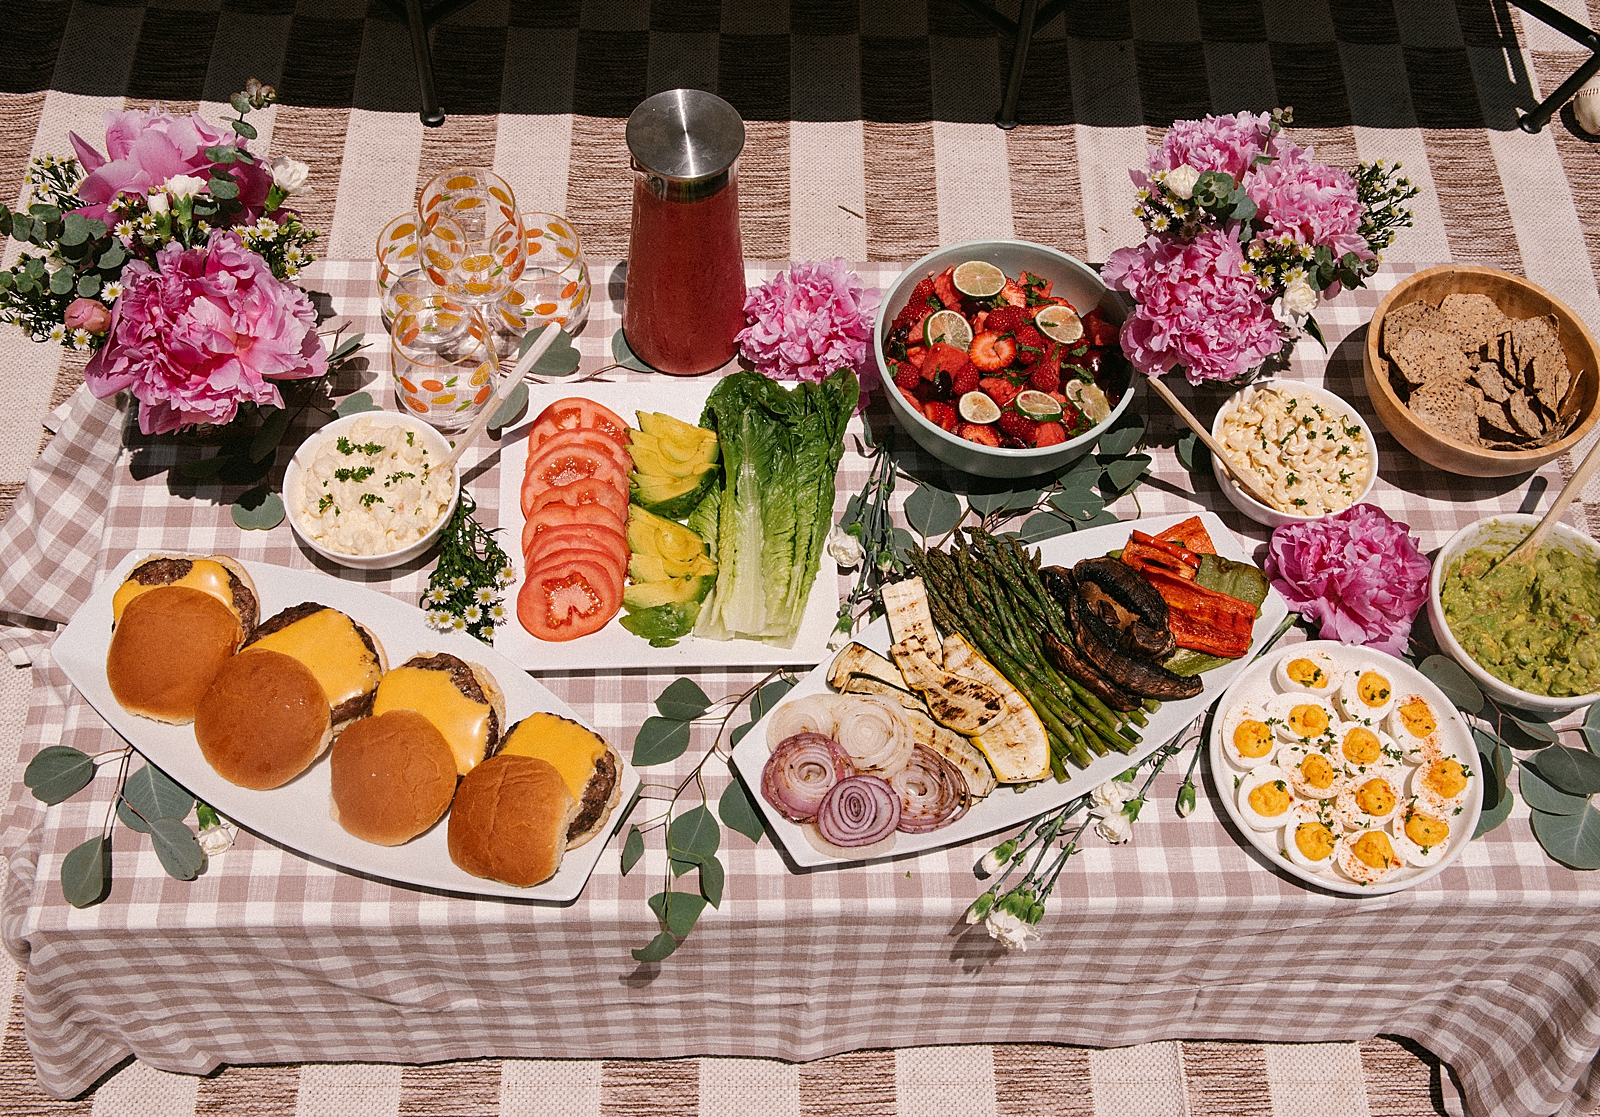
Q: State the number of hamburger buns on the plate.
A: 4